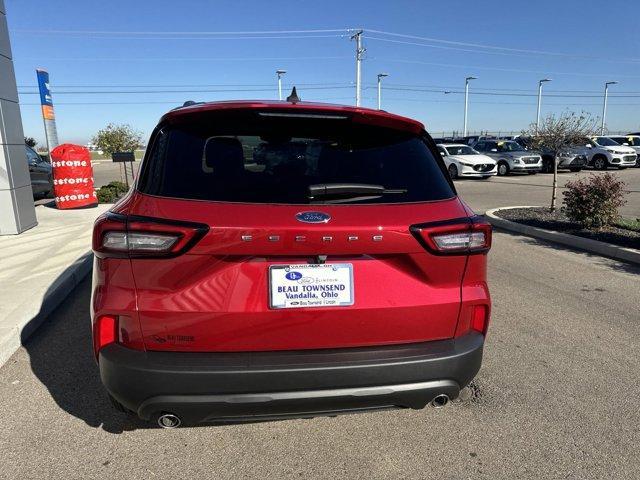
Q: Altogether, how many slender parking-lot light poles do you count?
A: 5